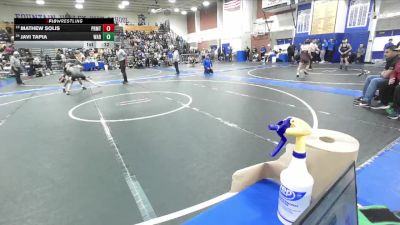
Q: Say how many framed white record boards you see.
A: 2